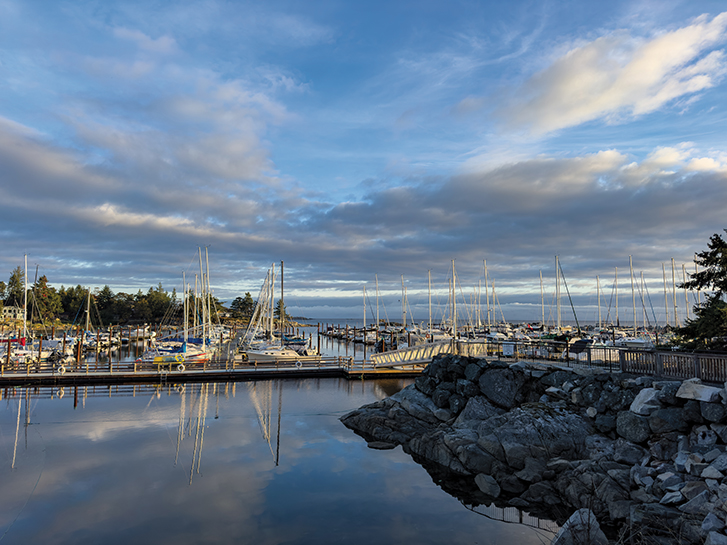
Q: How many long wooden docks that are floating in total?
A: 1